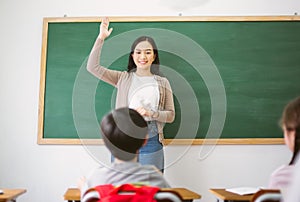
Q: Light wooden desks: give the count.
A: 3